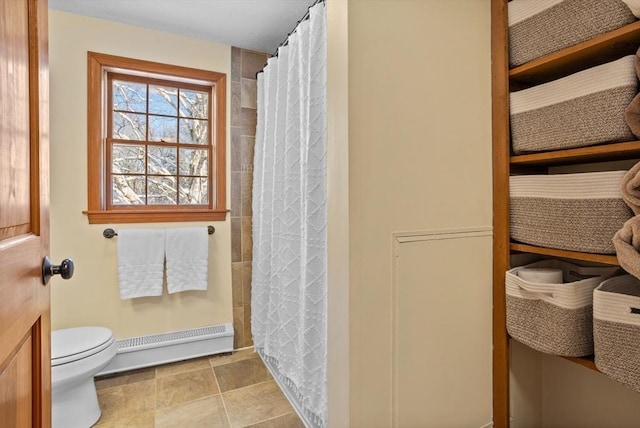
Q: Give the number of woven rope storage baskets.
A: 5